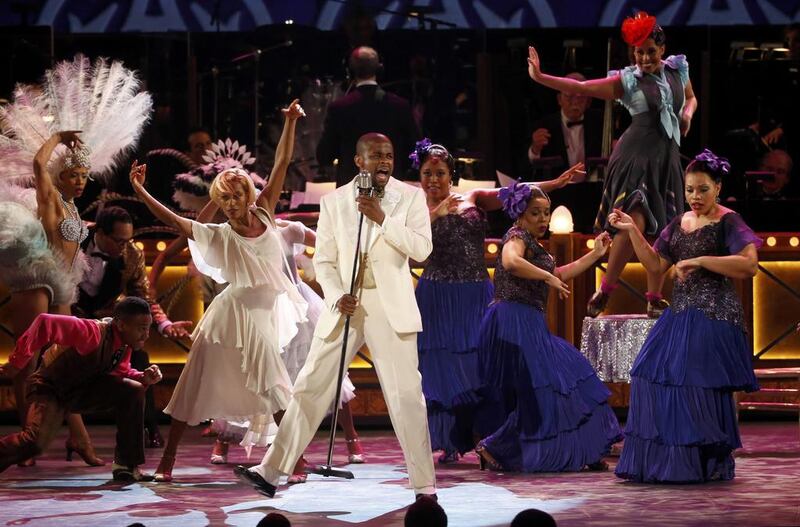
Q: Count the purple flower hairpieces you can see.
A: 3